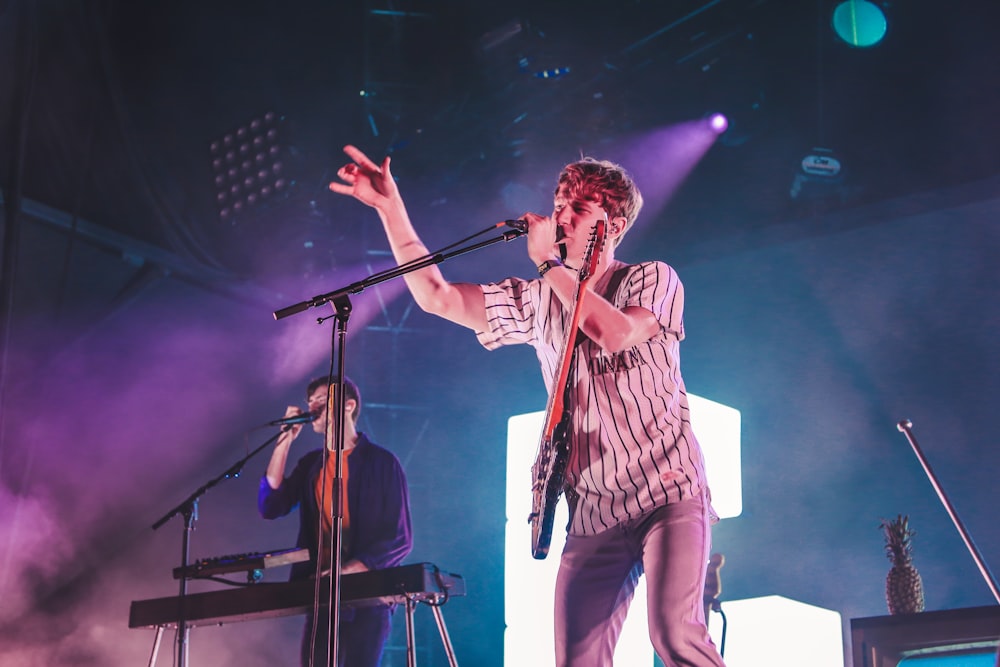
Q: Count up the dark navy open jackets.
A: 1